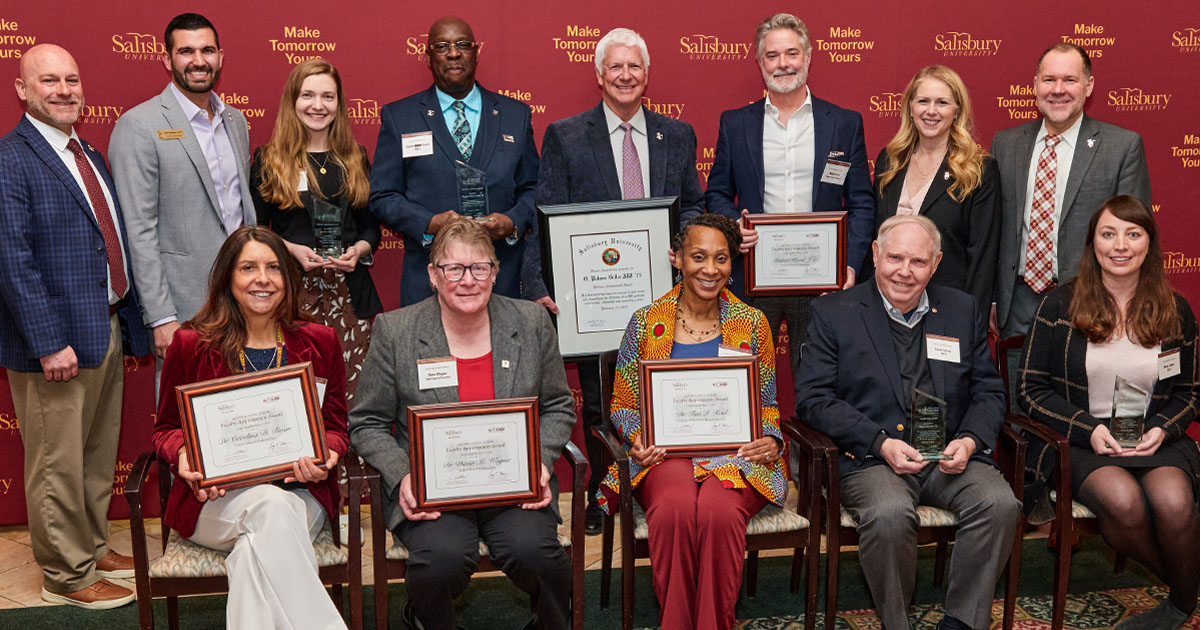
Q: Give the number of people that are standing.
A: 8